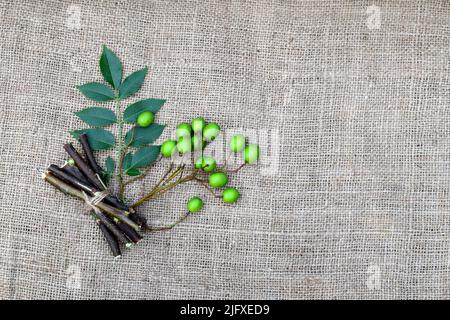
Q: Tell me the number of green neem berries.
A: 14